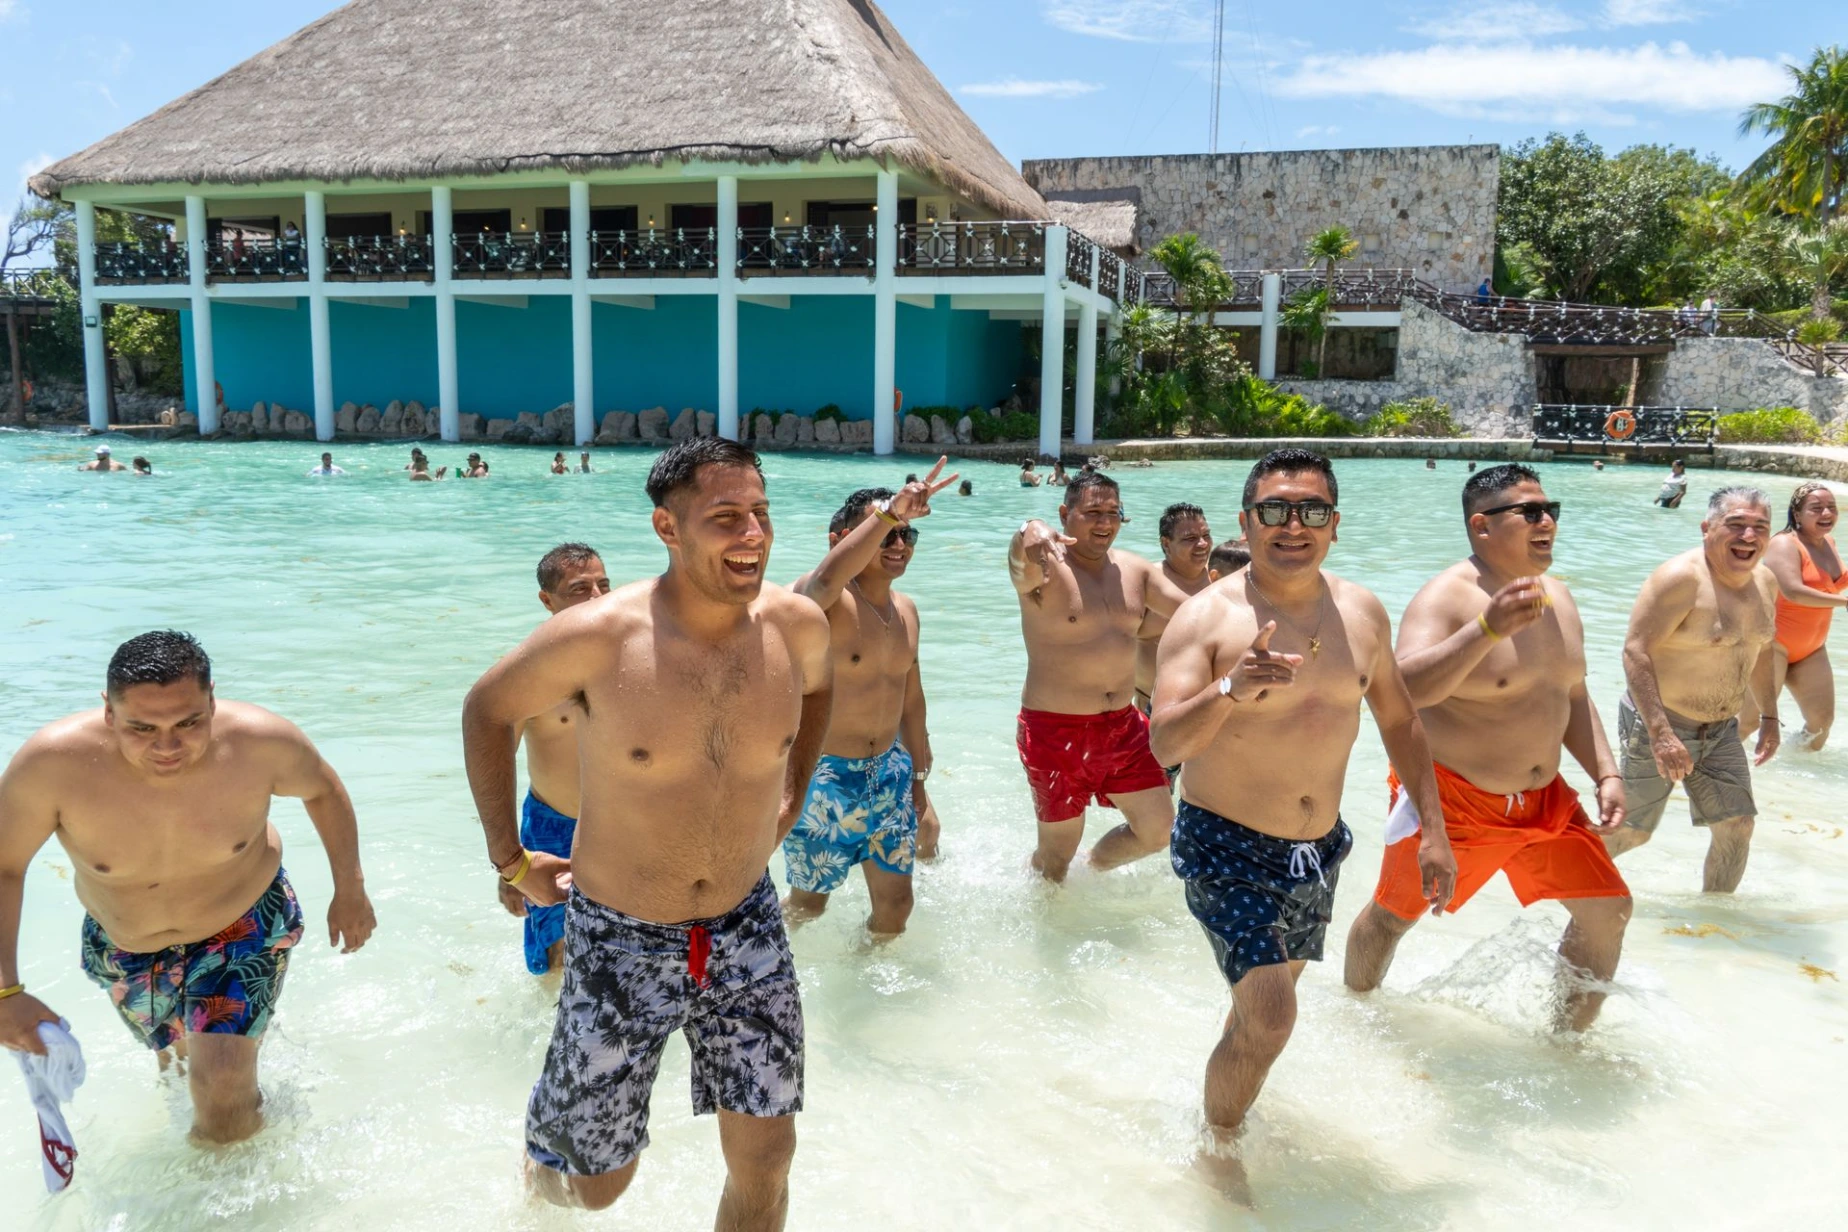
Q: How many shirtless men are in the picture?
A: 9